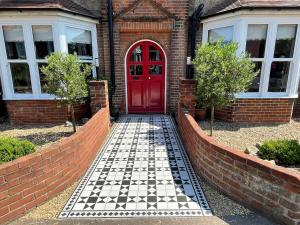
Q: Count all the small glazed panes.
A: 4